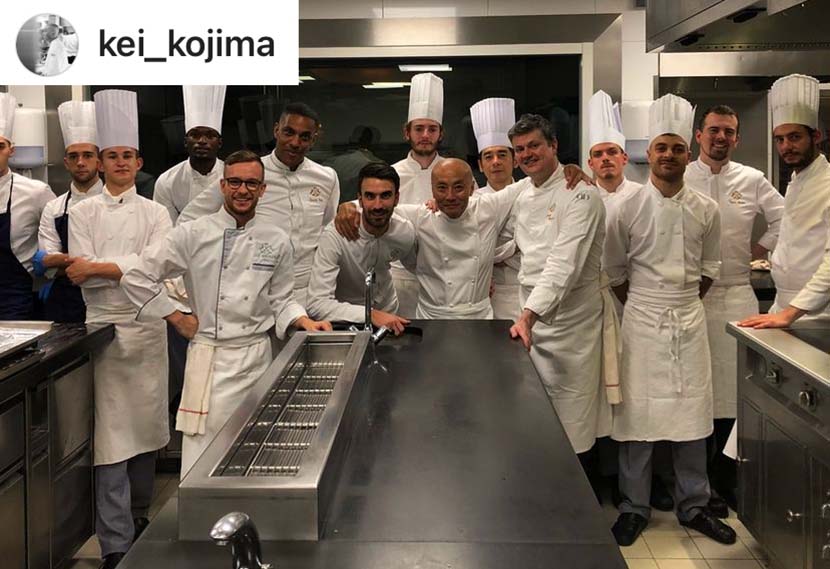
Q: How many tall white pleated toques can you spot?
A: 9